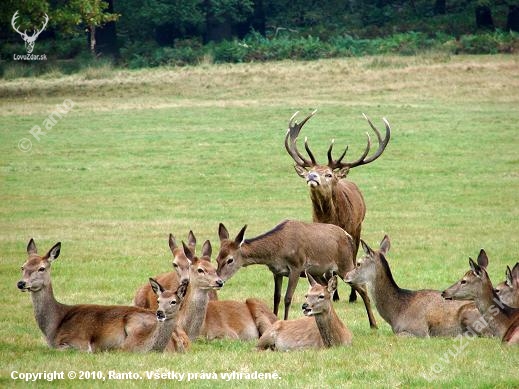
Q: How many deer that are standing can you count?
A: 2